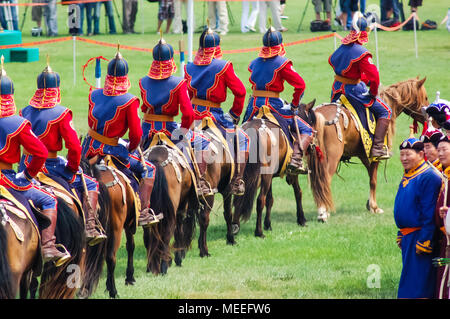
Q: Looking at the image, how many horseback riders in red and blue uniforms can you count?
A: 7